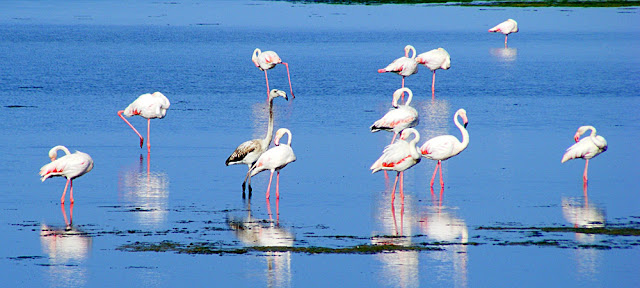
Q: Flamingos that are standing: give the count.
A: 12